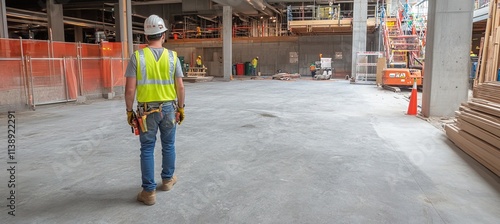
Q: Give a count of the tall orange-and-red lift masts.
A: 1